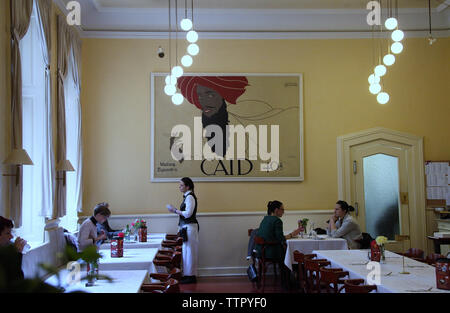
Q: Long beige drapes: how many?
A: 4